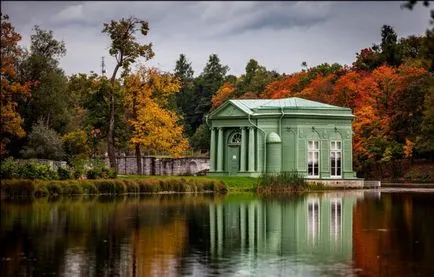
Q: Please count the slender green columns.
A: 4